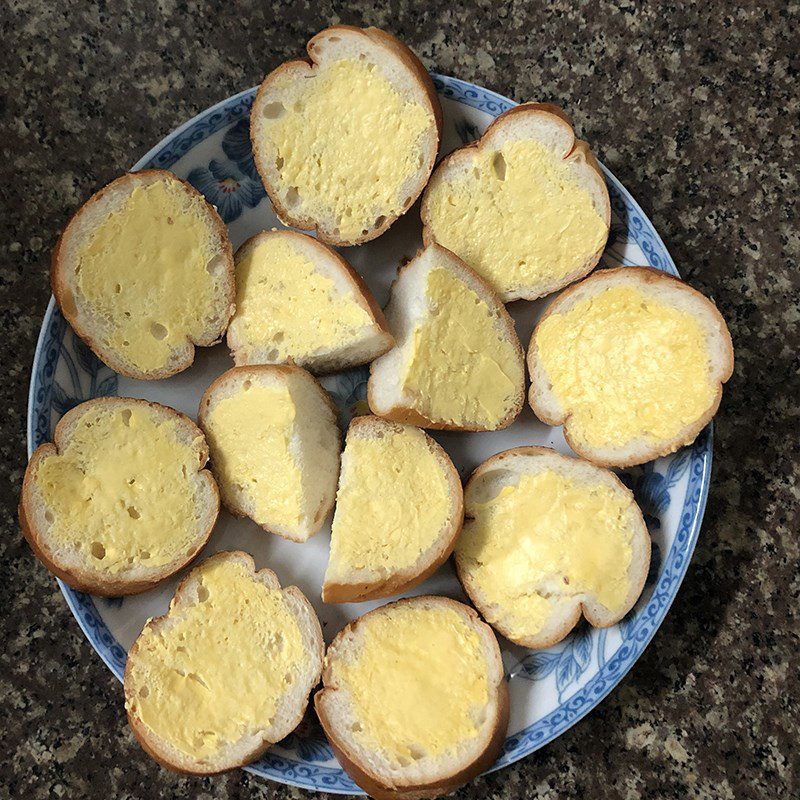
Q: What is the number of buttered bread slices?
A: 12